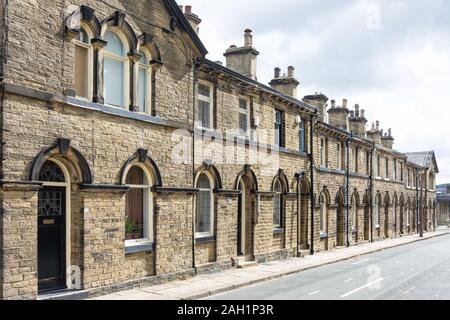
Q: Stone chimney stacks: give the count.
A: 8